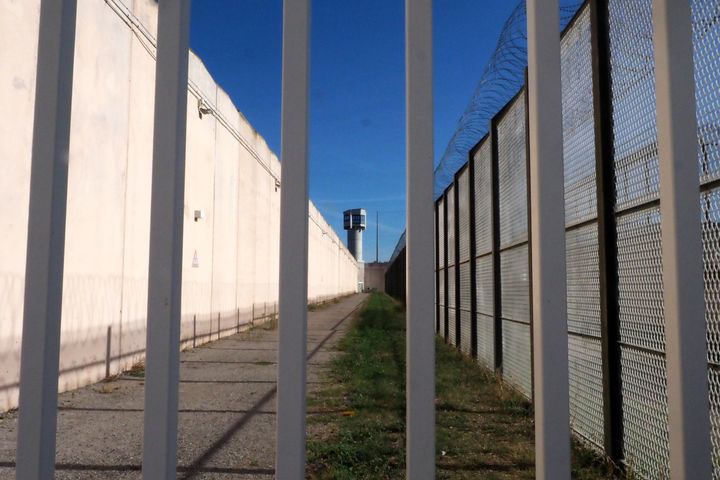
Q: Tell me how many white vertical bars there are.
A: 6